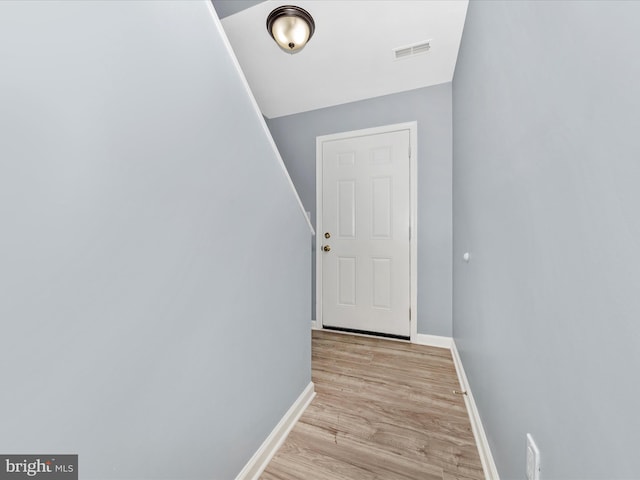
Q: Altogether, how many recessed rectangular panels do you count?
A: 6